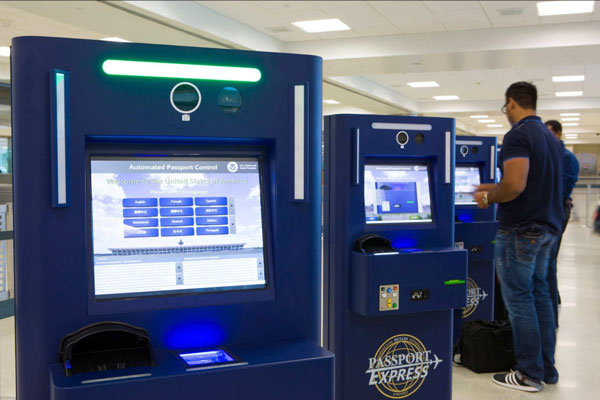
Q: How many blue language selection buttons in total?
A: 12